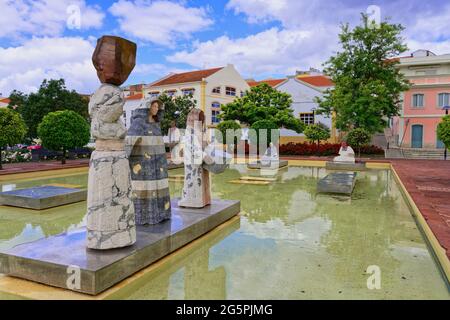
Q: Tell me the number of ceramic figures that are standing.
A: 3